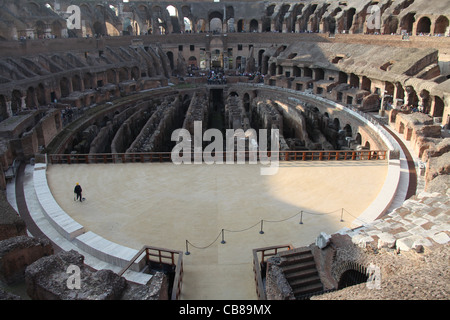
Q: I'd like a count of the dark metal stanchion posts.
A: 5